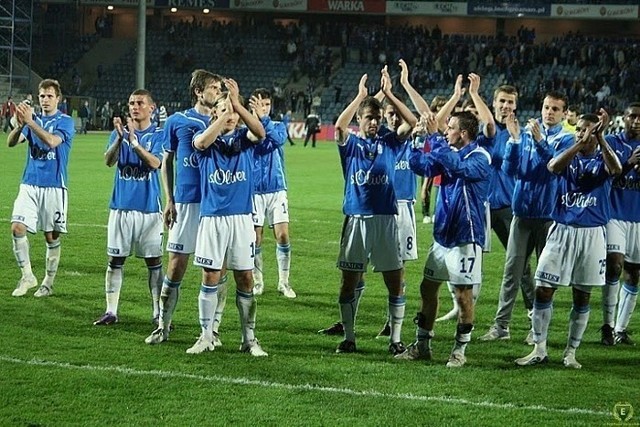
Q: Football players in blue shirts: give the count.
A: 13